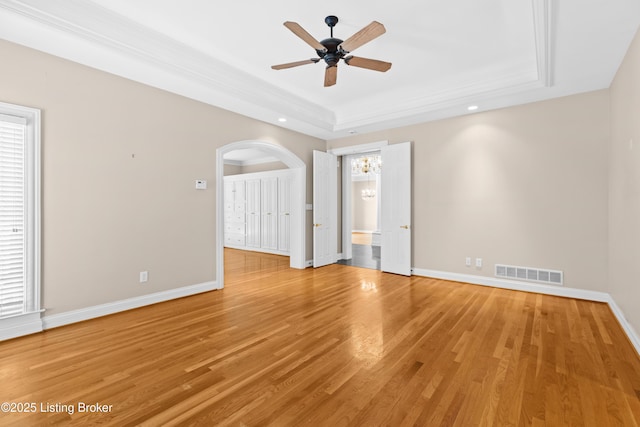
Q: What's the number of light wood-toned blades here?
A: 5